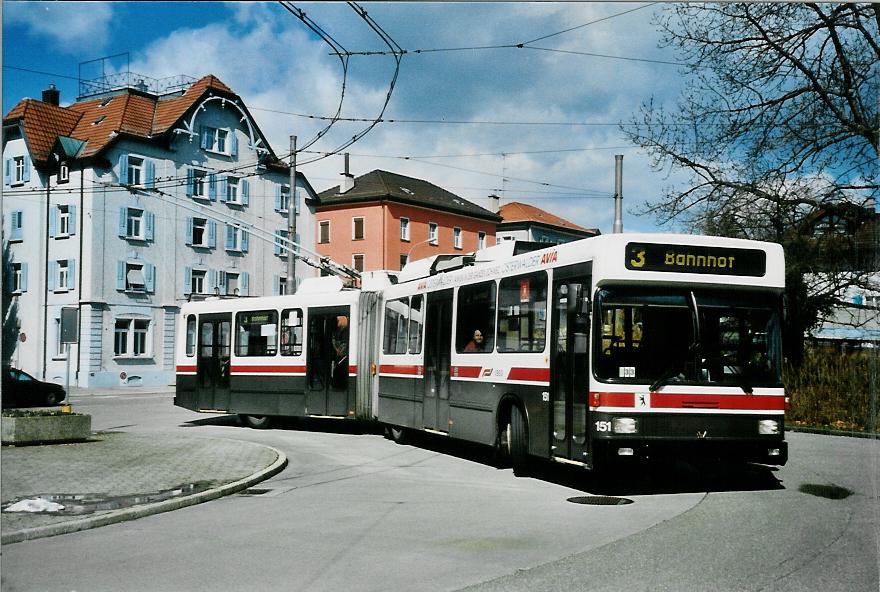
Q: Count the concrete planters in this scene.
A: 1